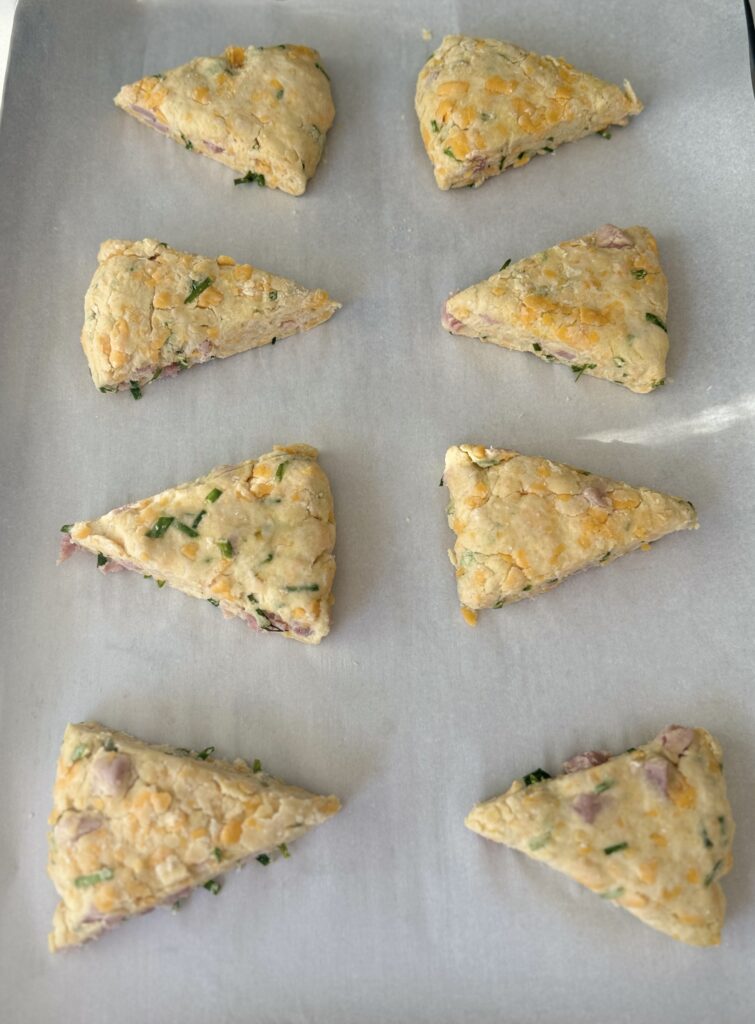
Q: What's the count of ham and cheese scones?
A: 8